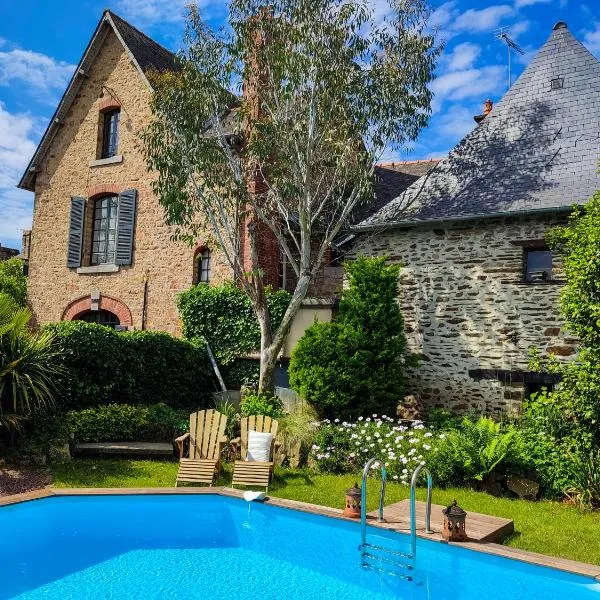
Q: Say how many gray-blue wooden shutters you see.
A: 2